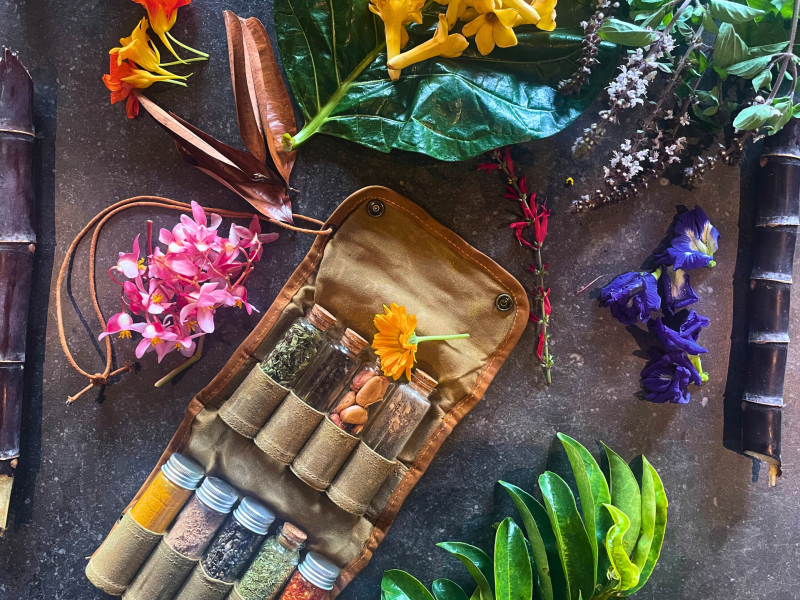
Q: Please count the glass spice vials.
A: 9